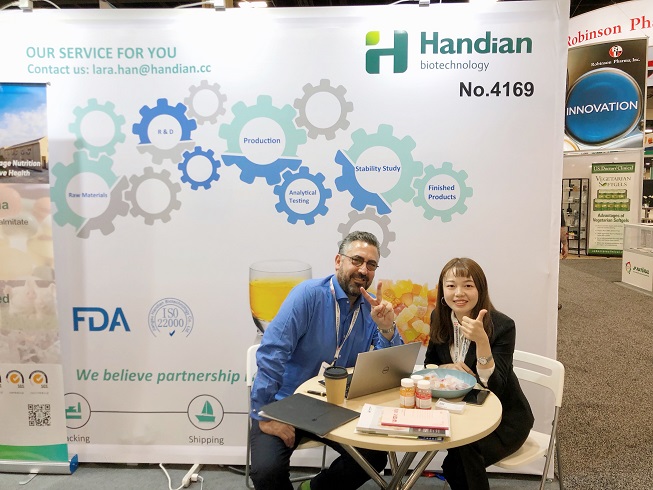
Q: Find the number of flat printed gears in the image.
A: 12